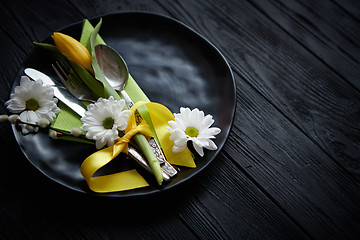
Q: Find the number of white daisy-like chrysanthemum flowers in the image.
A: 3